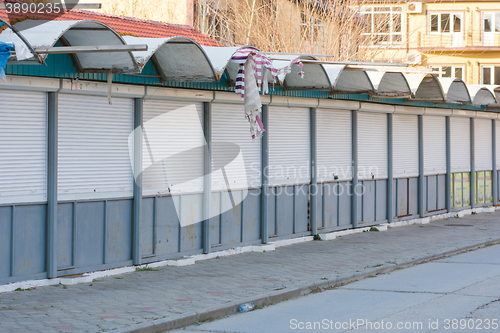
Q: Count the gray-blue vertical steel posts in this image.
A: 11